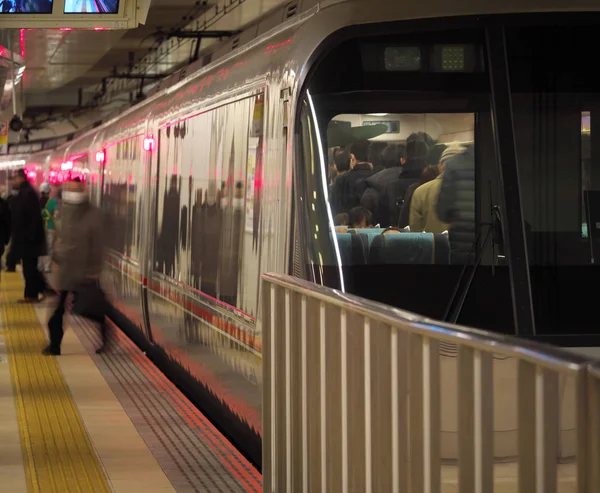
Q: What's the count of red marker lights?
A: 3